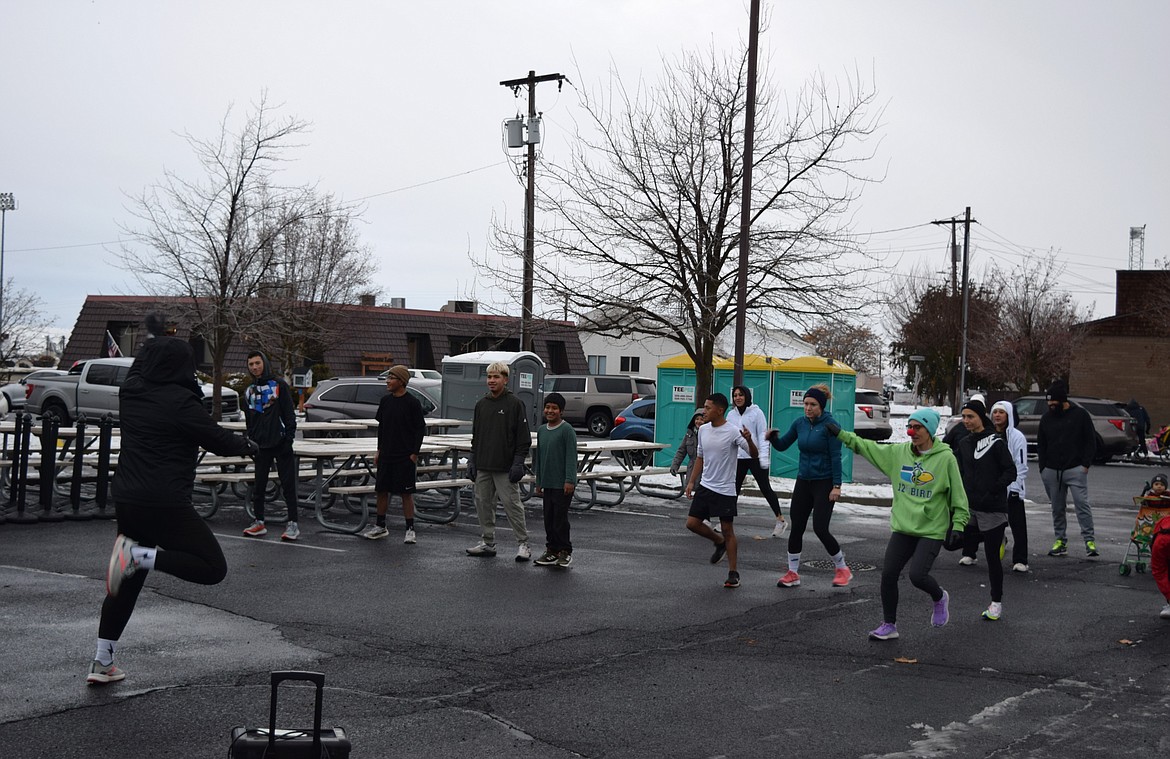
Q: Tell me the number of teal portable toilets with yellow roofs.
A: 3